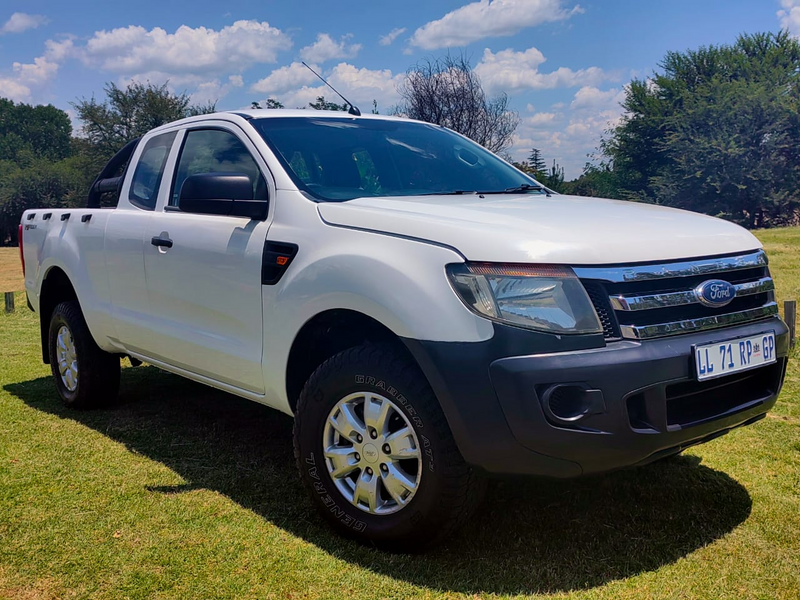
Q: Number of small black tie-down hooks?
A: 4